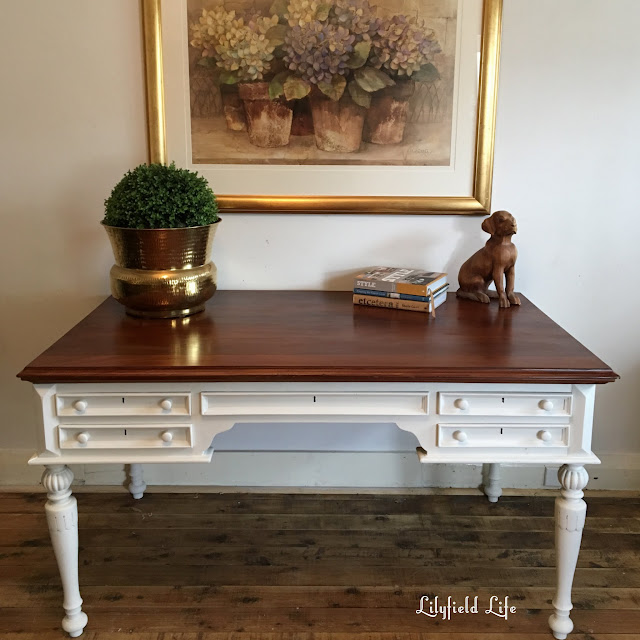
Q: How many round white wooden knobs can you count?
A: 8